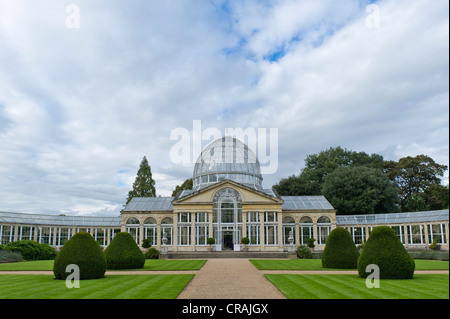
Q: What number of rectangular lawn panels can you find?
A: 4